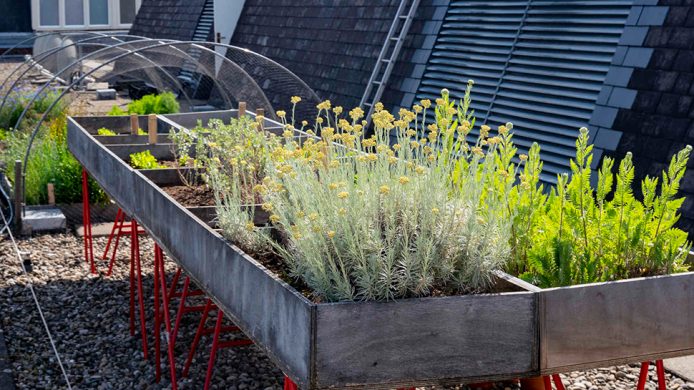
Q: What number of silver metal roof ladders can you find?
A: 1